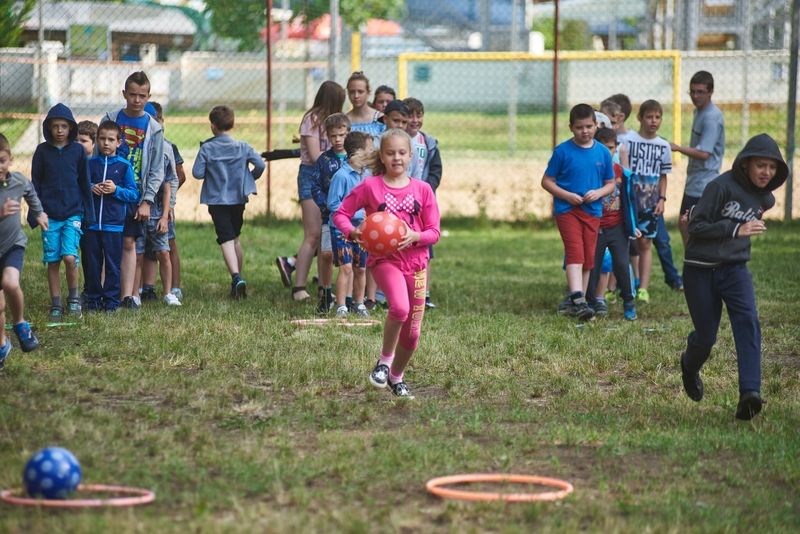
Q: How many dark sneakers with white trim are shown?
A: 2